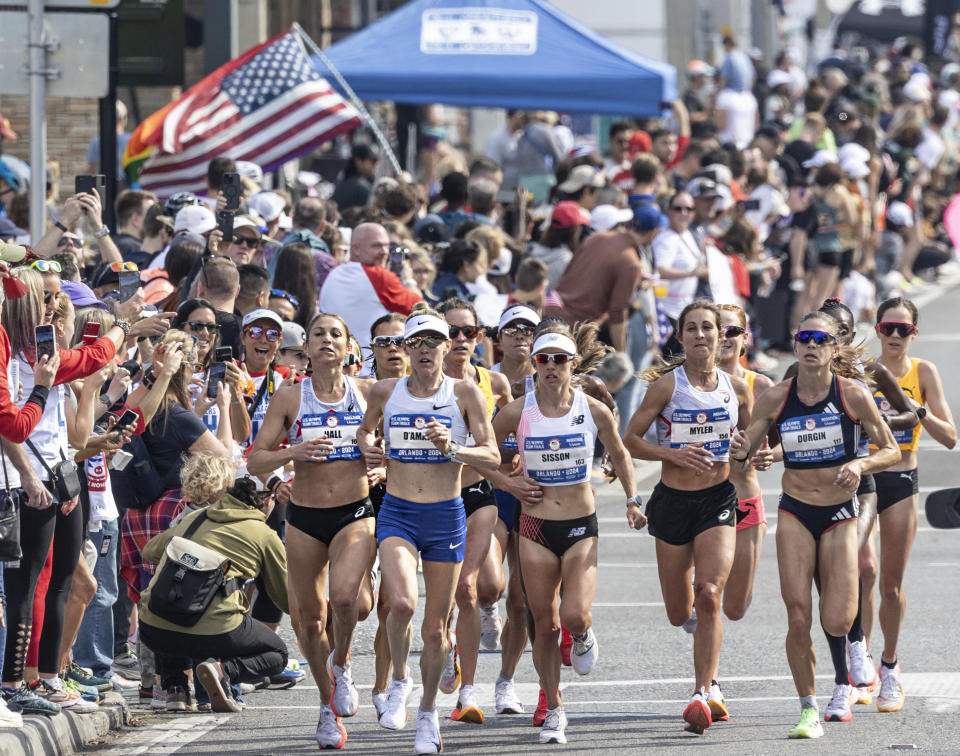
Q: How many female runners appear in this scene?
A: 12